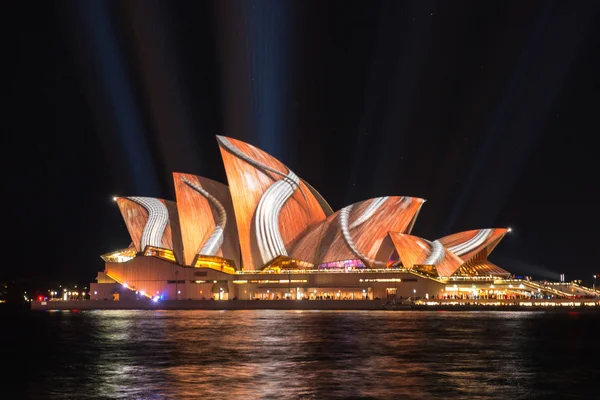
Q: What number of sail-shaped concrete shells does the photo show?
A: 6